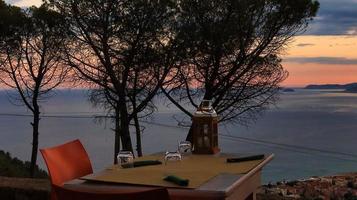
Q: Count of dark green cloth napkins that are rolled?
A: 3